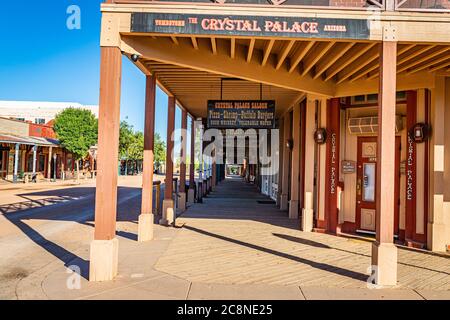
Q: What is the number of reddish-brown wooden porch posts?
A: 6